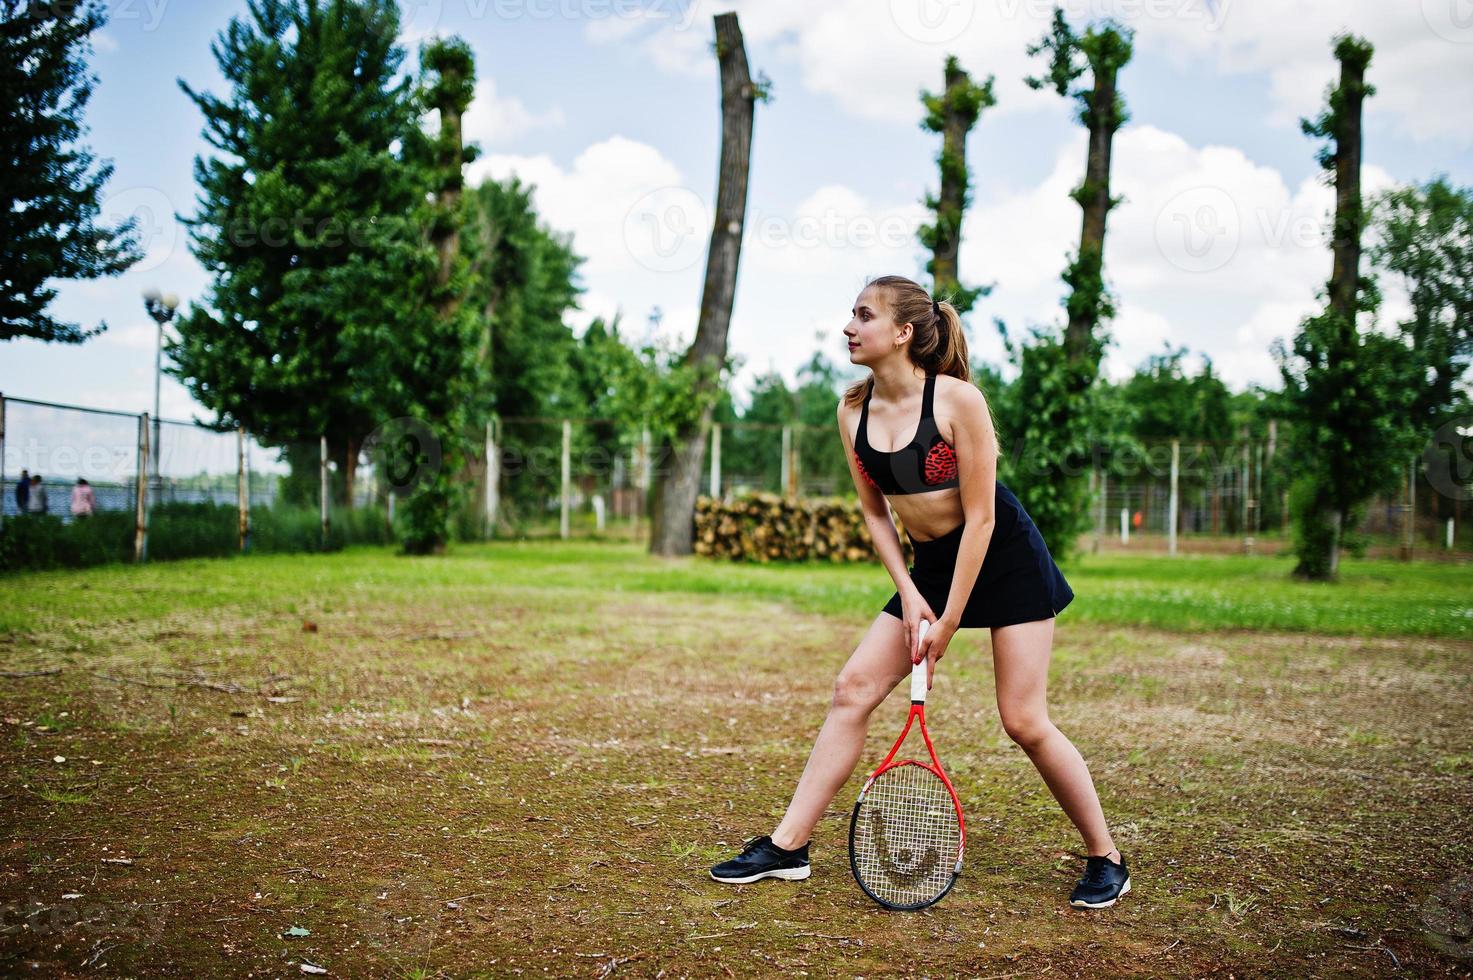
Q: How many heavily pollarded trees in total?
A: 5